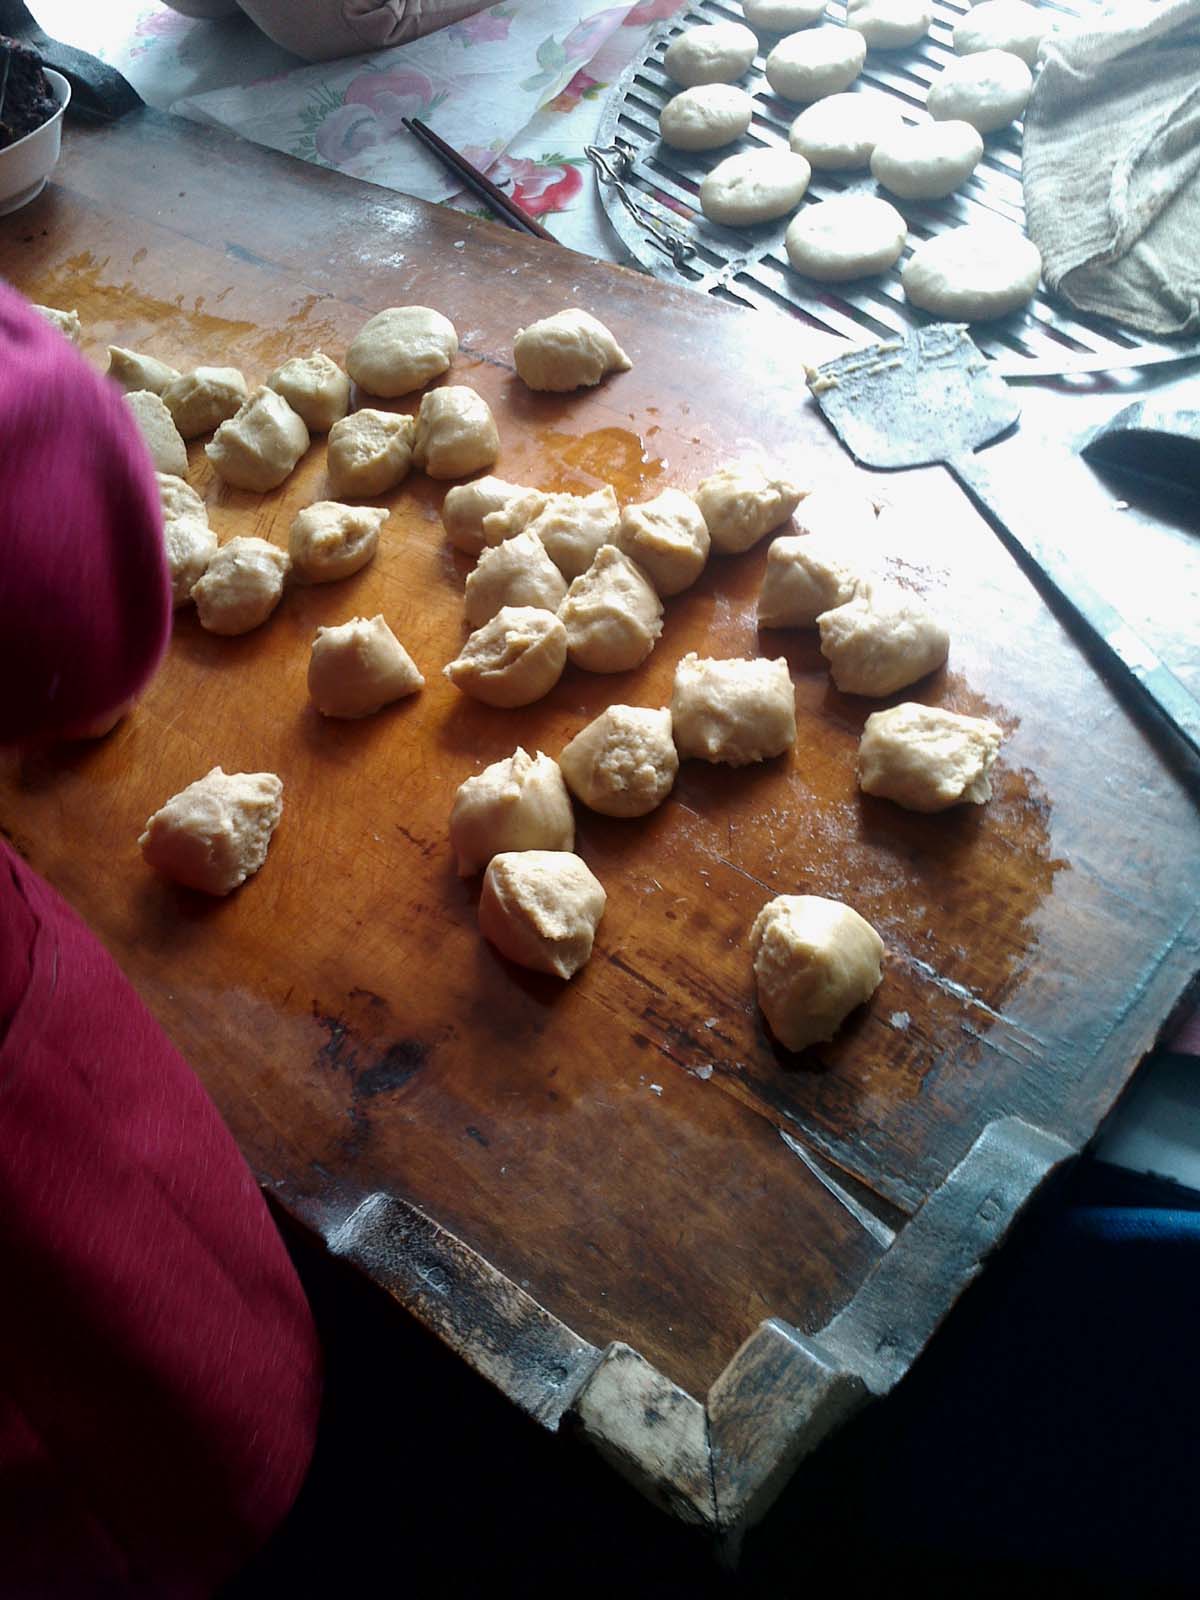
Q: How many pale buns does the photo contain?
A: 12